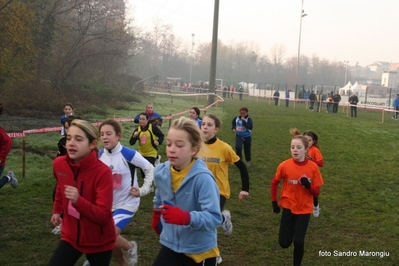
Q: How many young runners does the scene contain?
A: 13